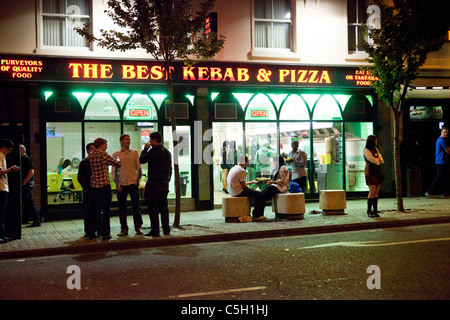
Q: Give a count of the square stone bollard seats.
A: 3